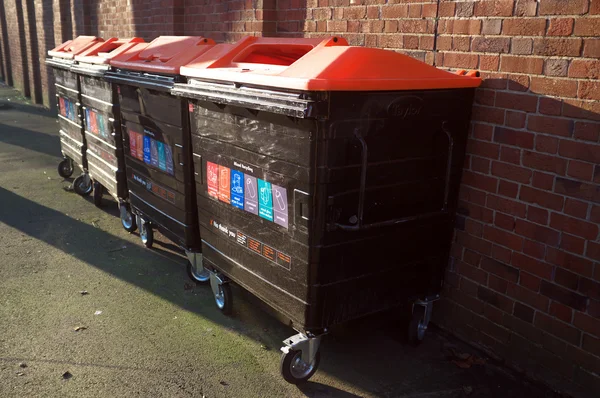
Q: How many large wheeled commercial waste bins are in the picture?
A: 4